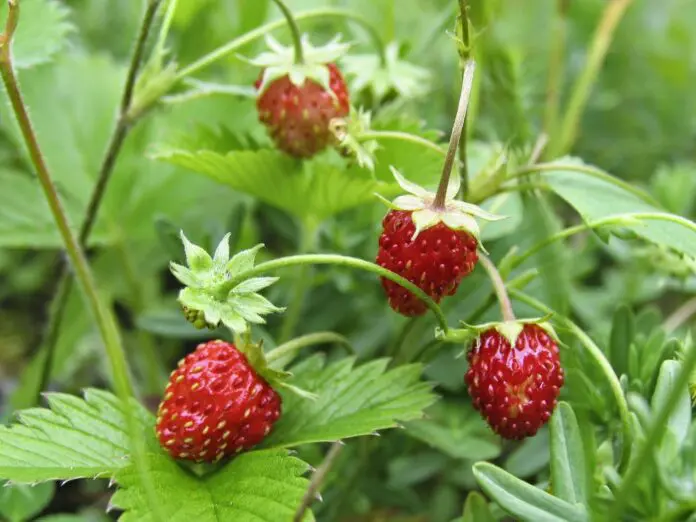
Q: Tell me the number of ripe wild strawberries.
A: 4